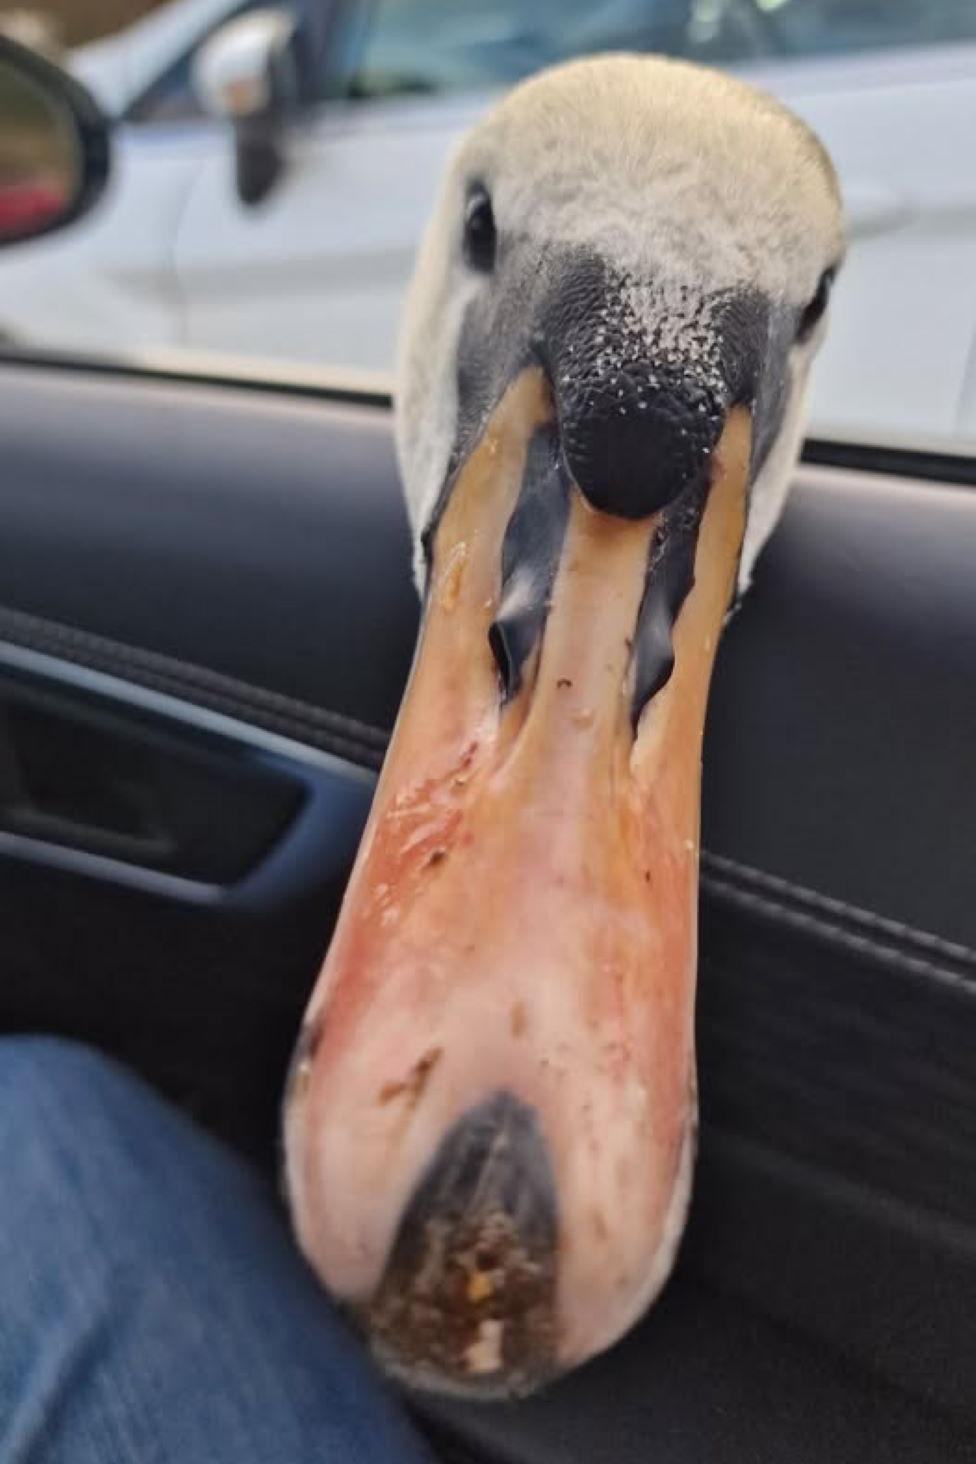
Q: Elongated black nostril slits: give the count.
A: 2